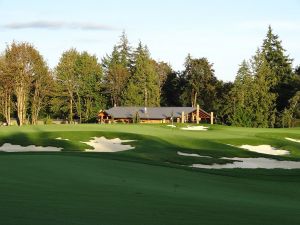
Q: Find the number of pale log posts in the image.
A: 3